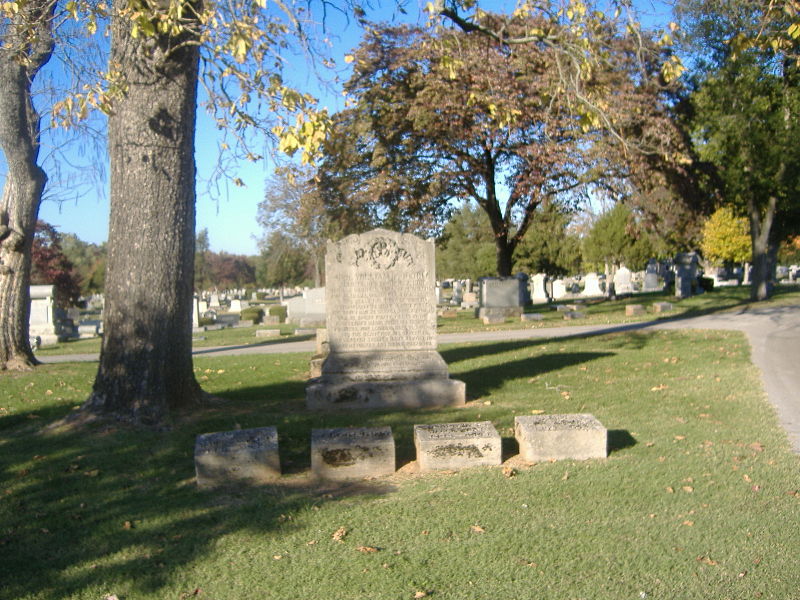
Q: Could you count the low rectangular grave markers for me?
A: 4